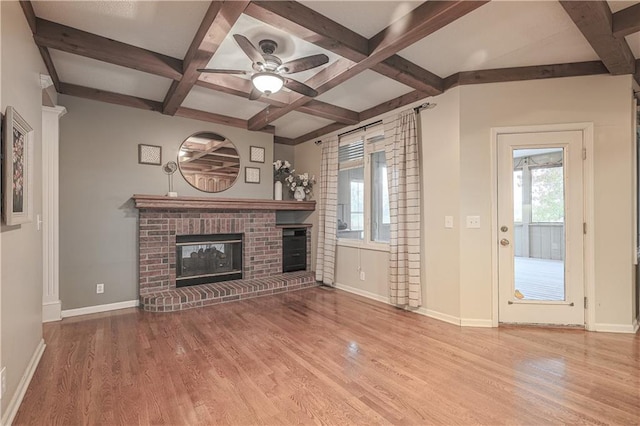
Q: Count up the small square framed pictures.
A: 3